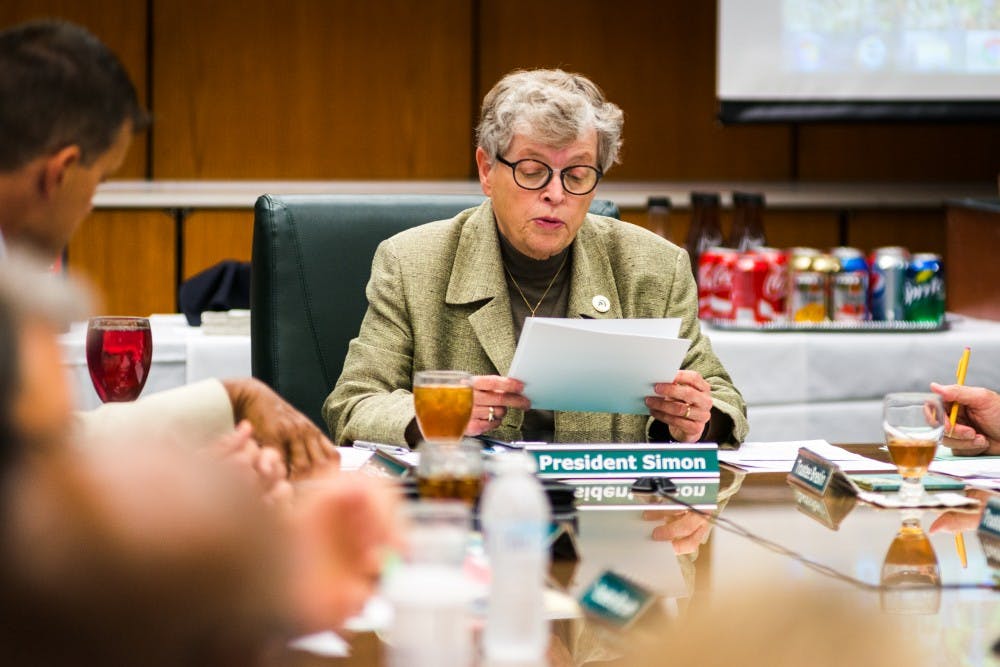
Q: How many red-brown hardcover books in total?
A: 0